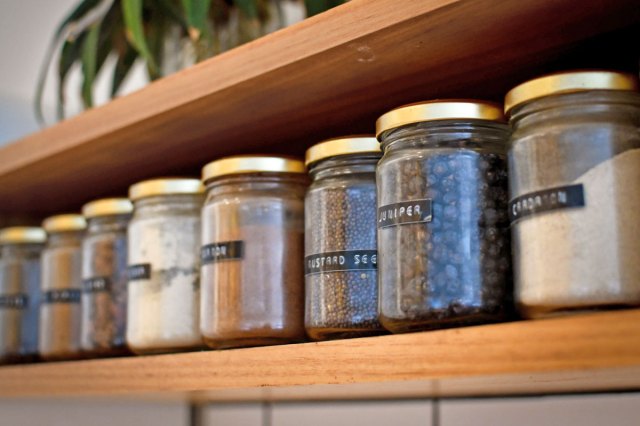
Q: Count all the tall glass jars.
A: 8